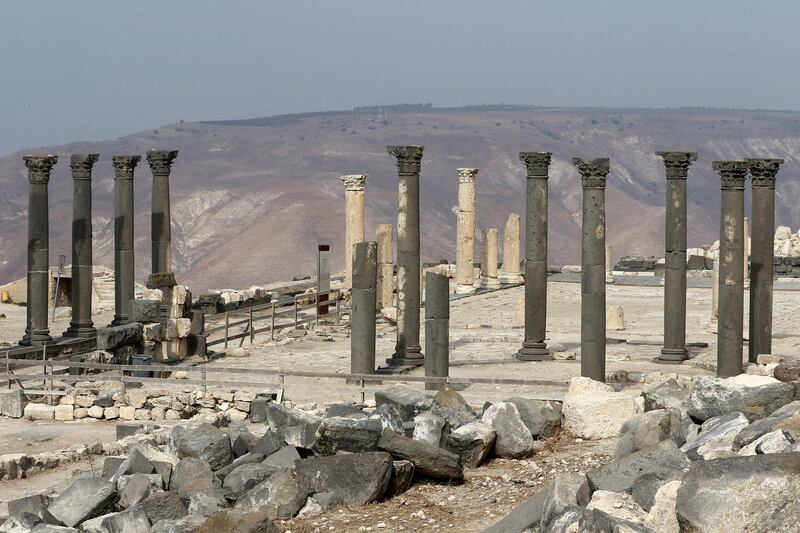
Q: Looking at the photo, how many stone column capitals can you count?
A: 12